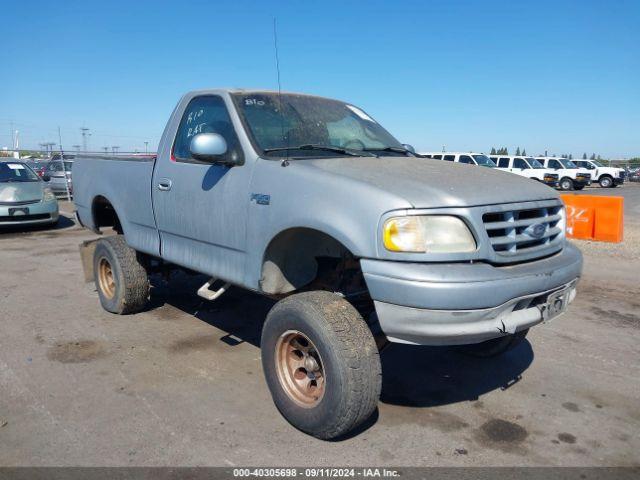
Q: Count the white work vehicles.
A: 4